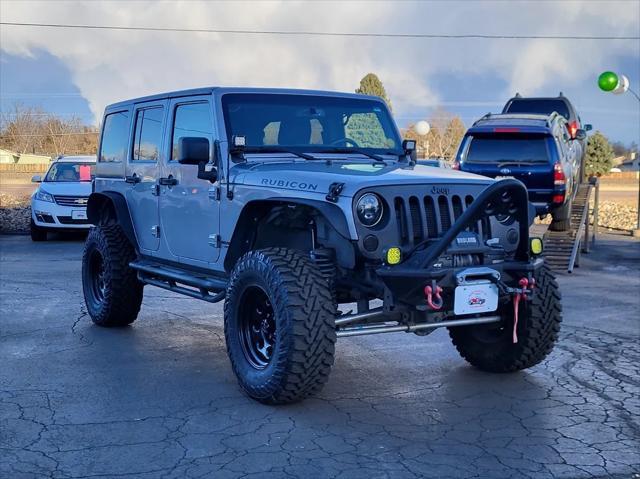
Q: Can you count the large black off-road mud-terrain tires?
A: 3